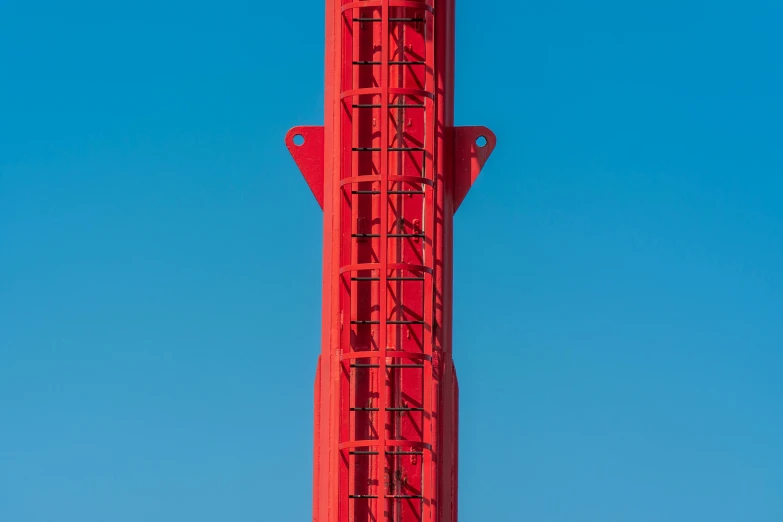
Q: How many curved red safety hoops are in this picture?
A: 6